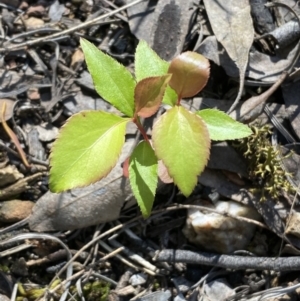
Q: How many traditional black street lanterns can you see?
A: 0